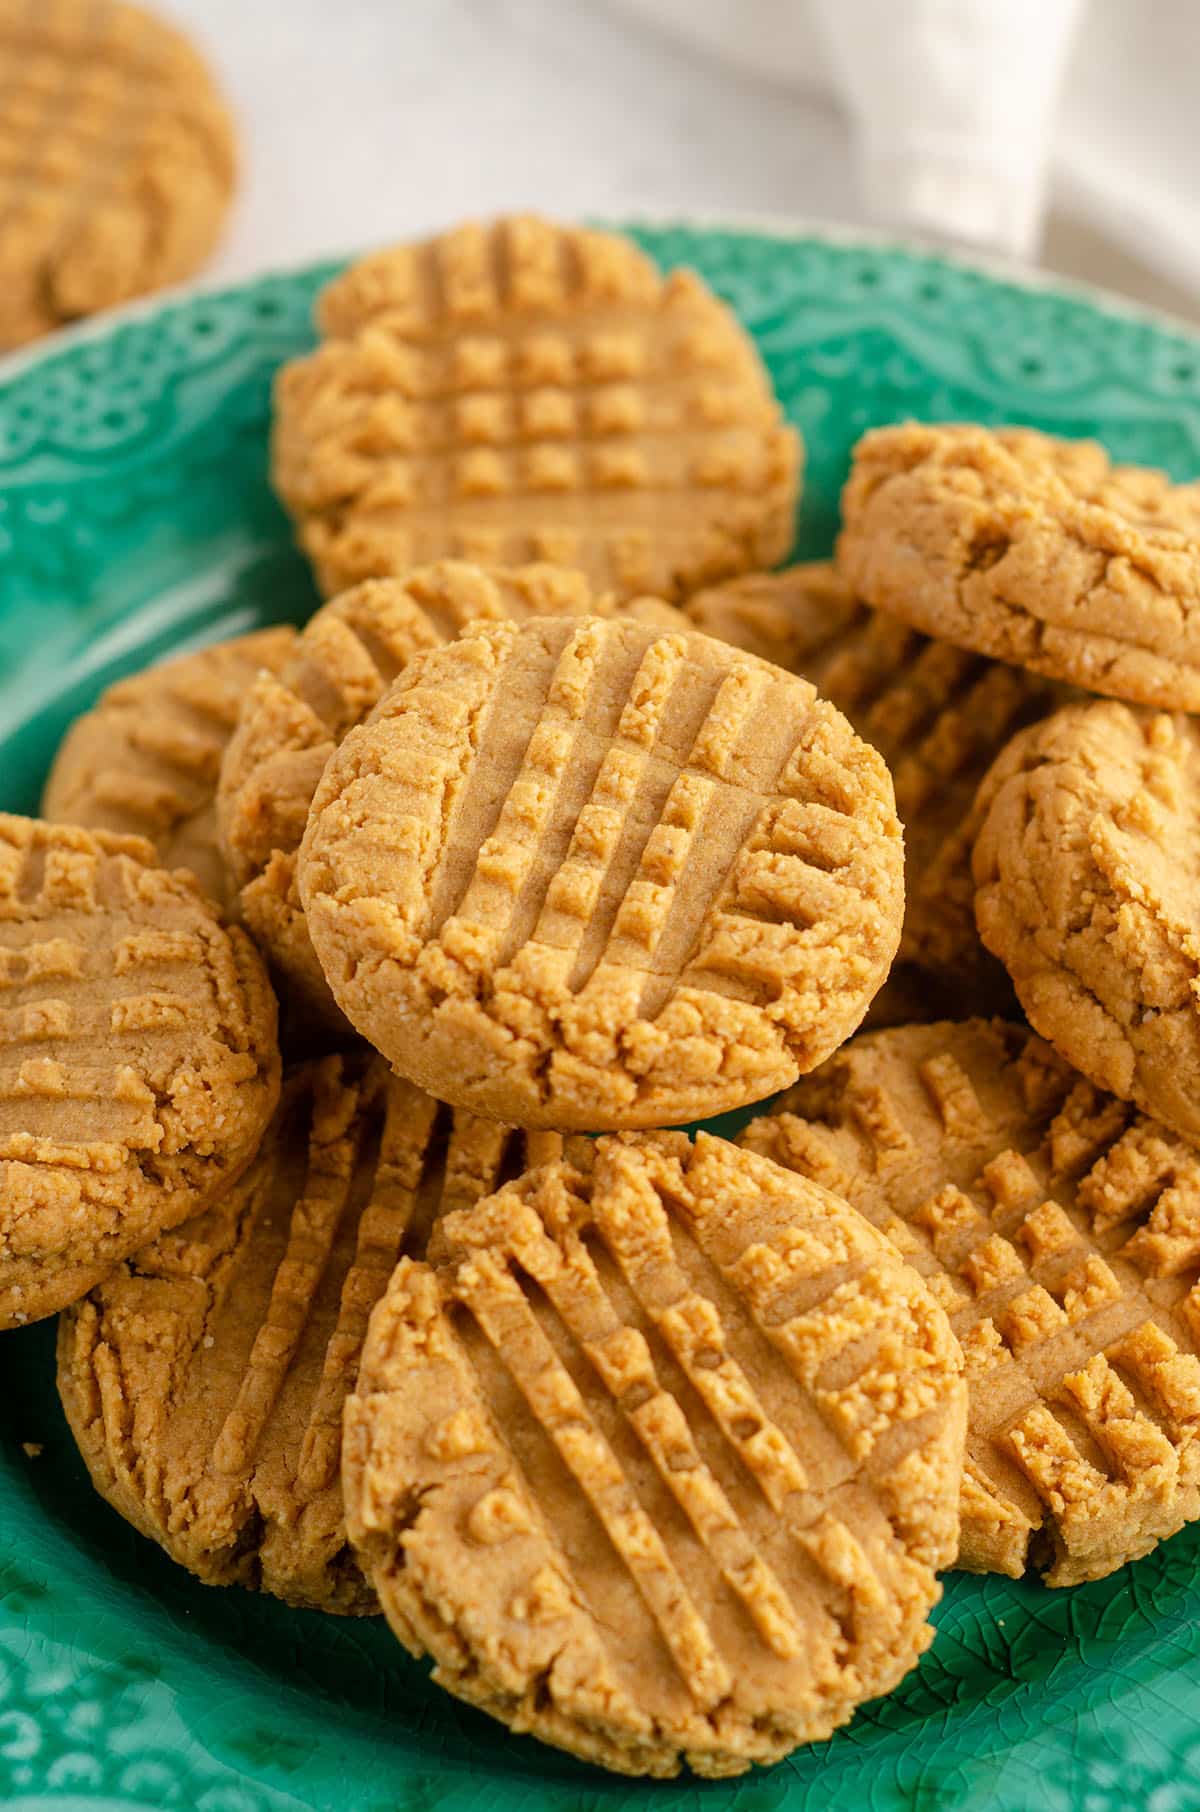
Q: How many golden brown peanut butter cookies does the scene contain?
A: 12